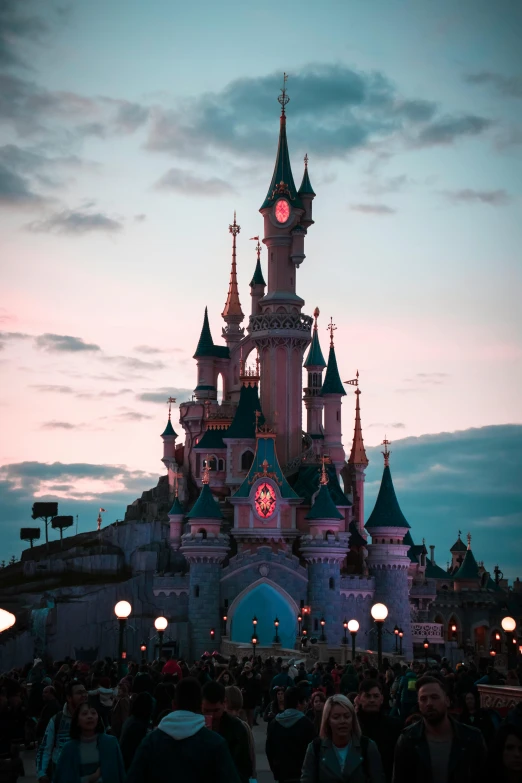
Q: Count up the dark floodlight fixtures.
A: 3